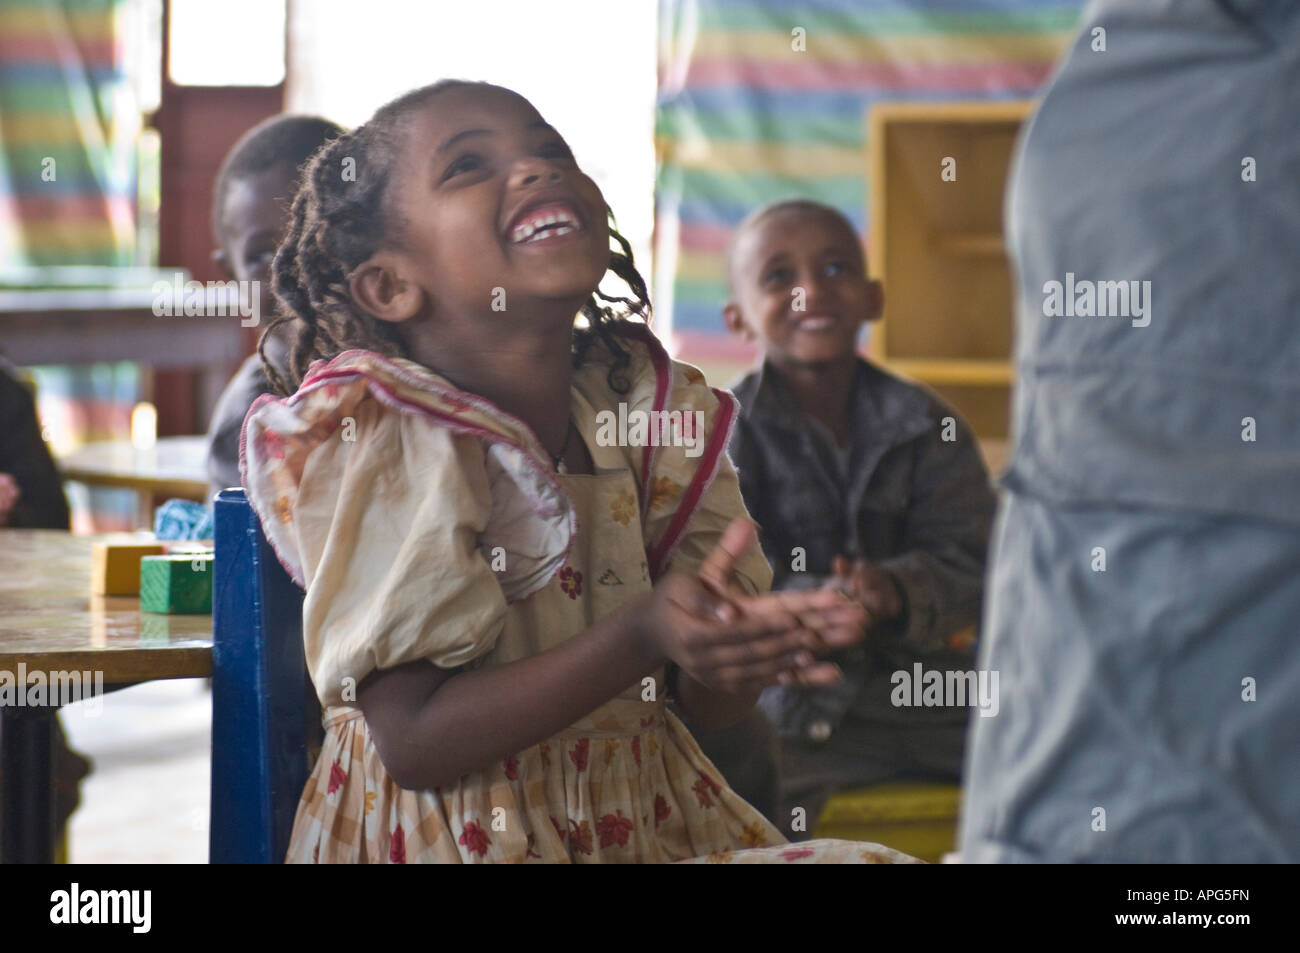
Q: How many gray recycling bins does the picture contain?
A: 0